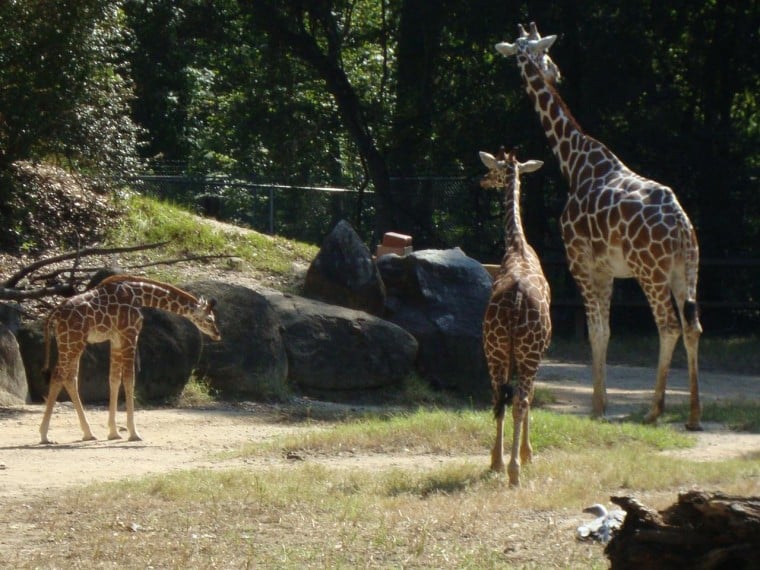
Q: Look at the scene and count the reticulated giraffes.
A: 3